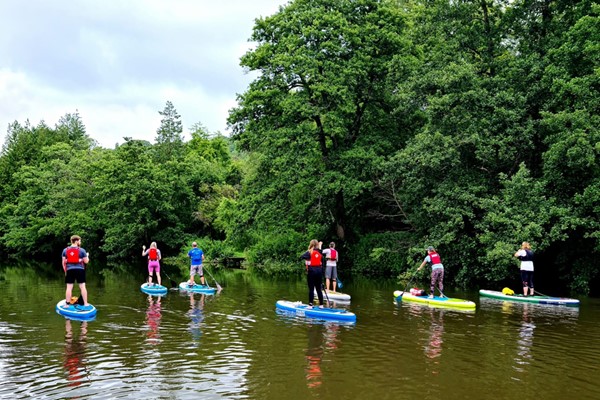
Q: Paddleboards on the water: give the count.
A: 7